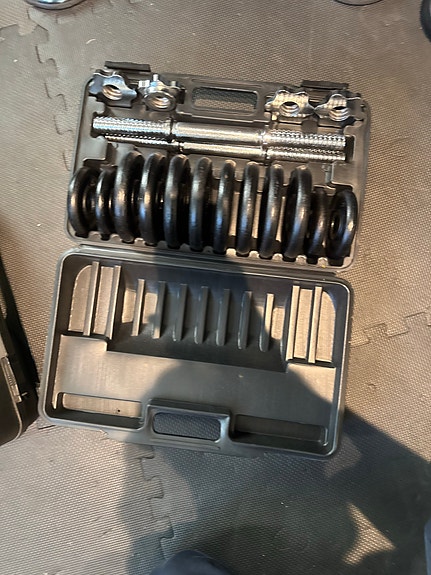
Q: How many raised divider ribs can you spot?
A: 11